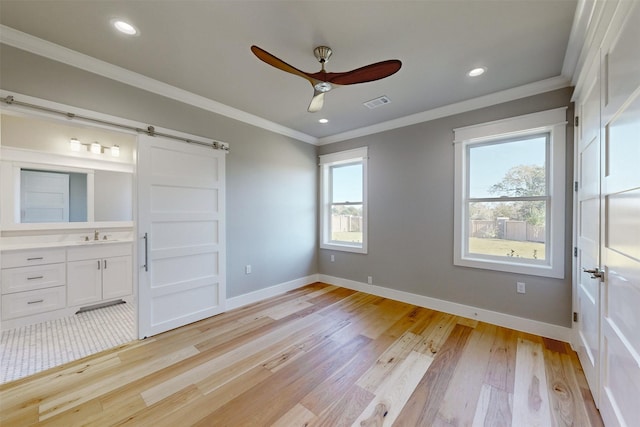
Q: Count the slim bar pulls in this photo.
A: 6